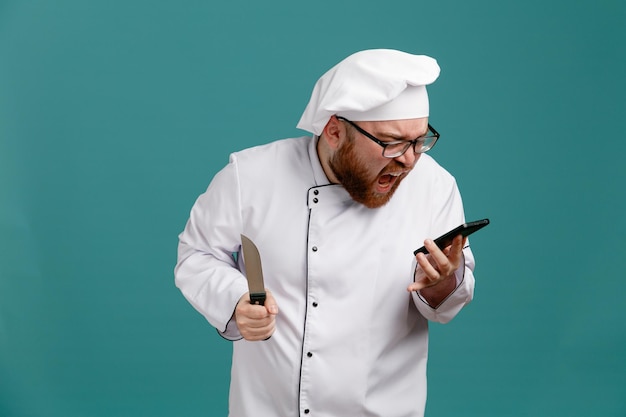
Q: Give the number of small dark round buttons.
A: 6